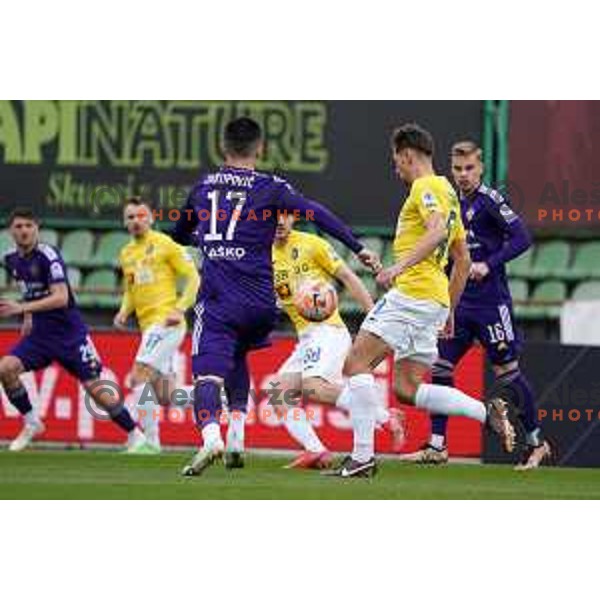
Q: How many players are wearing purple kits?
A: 3